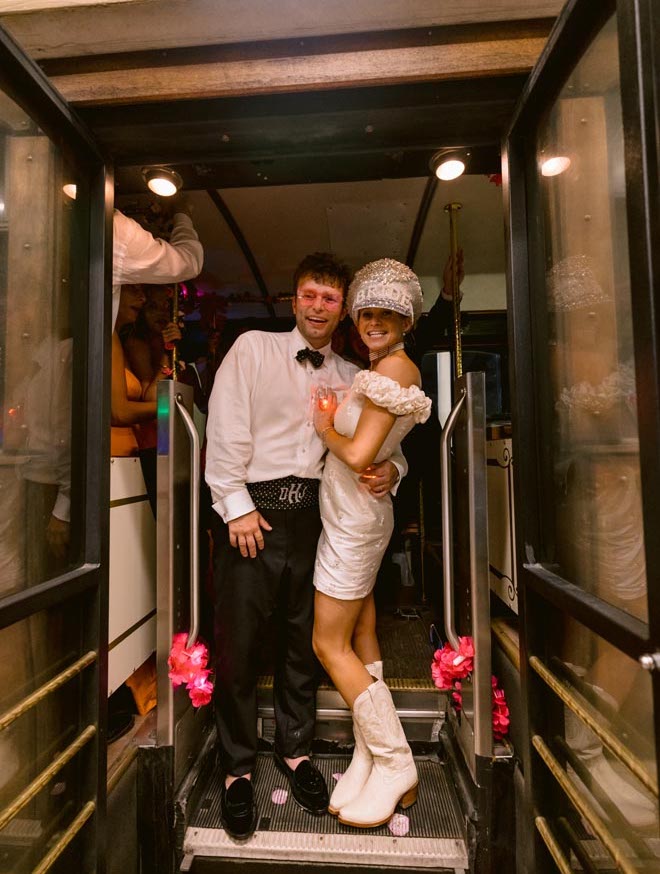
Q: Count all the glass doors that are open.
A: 2